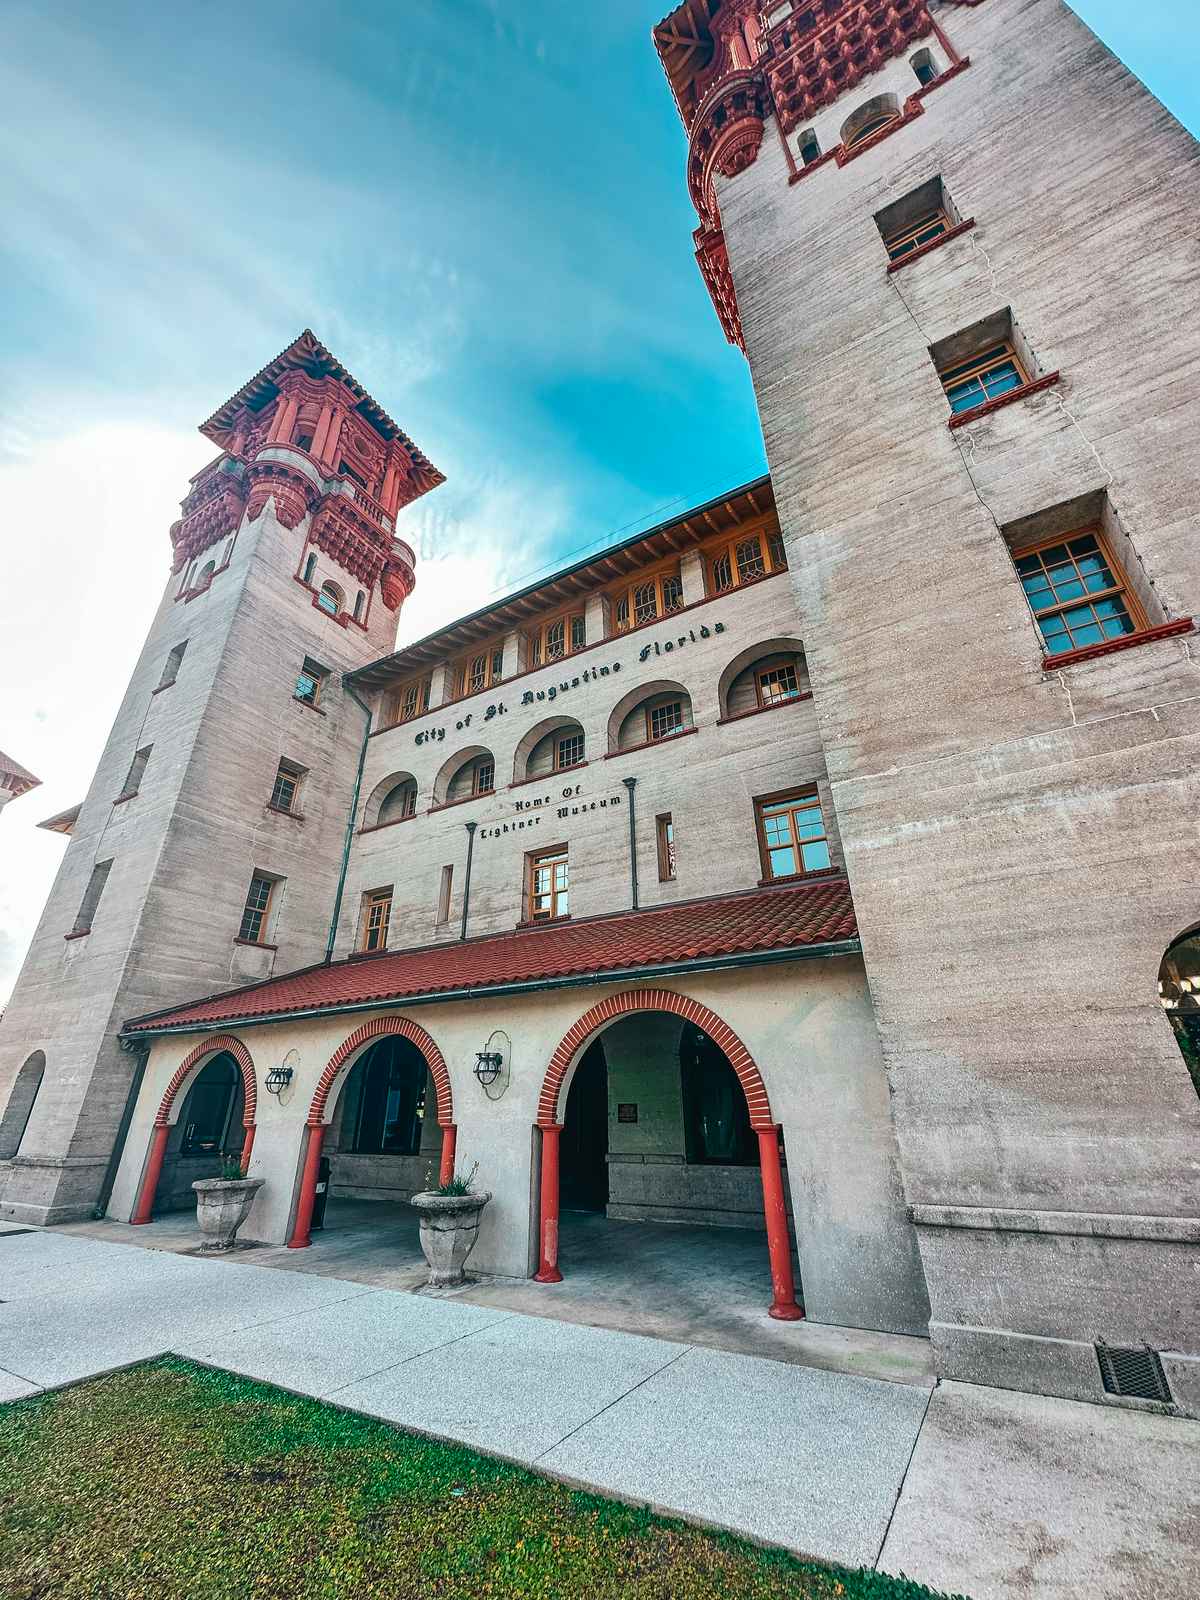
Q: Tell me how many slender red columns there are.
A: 6